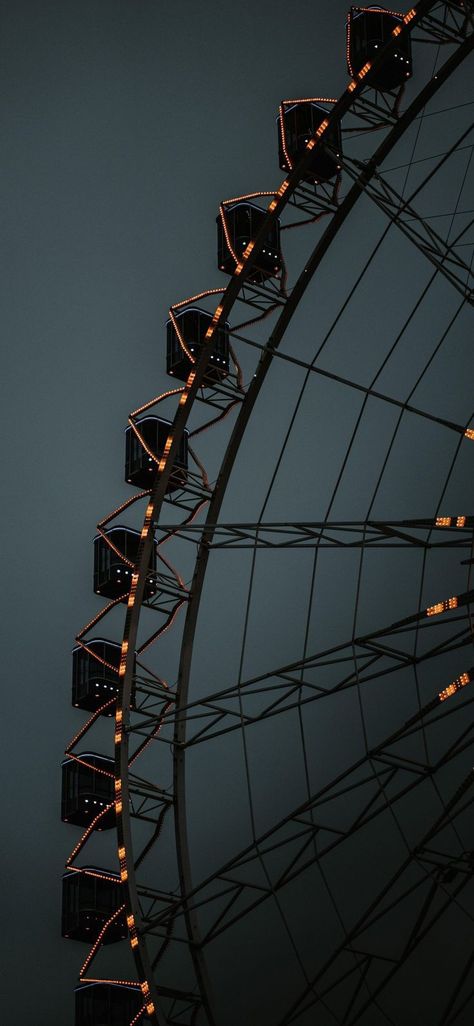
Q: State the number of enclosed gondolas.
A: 10